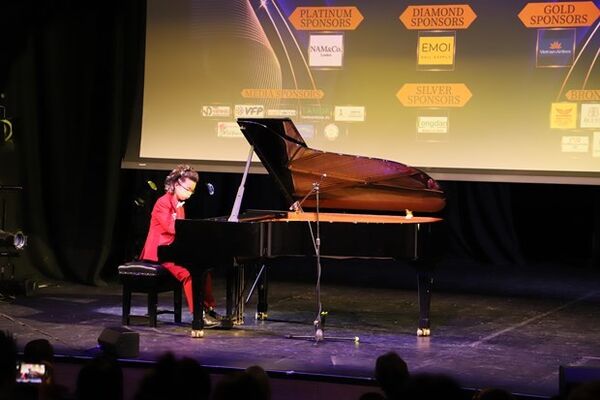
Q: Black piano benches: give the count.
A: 1